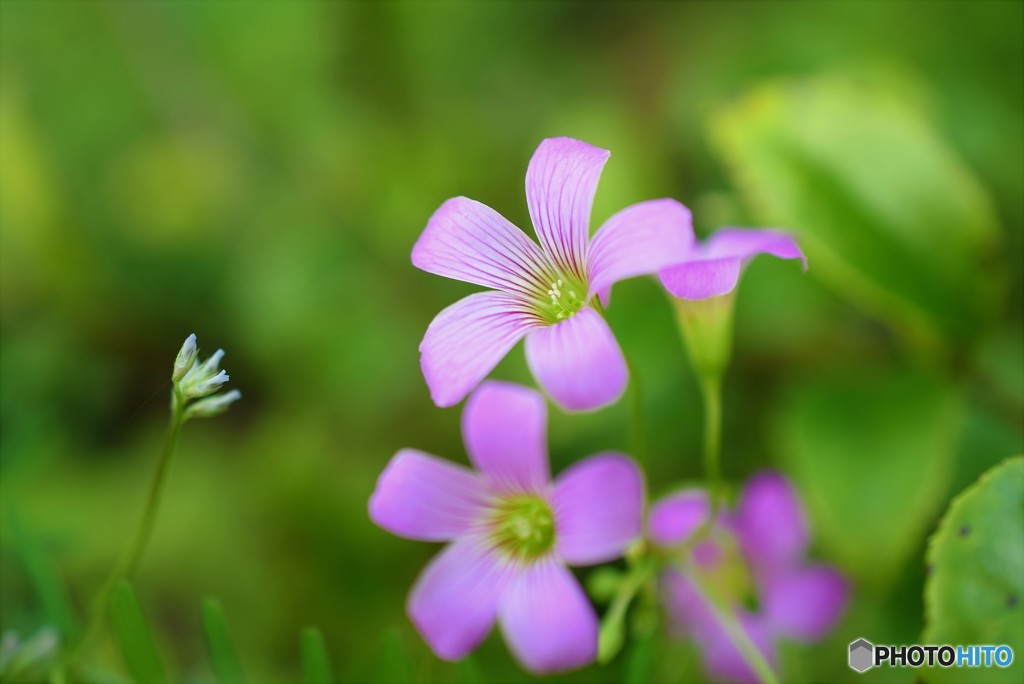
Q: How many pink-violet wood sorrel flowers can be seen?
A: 4